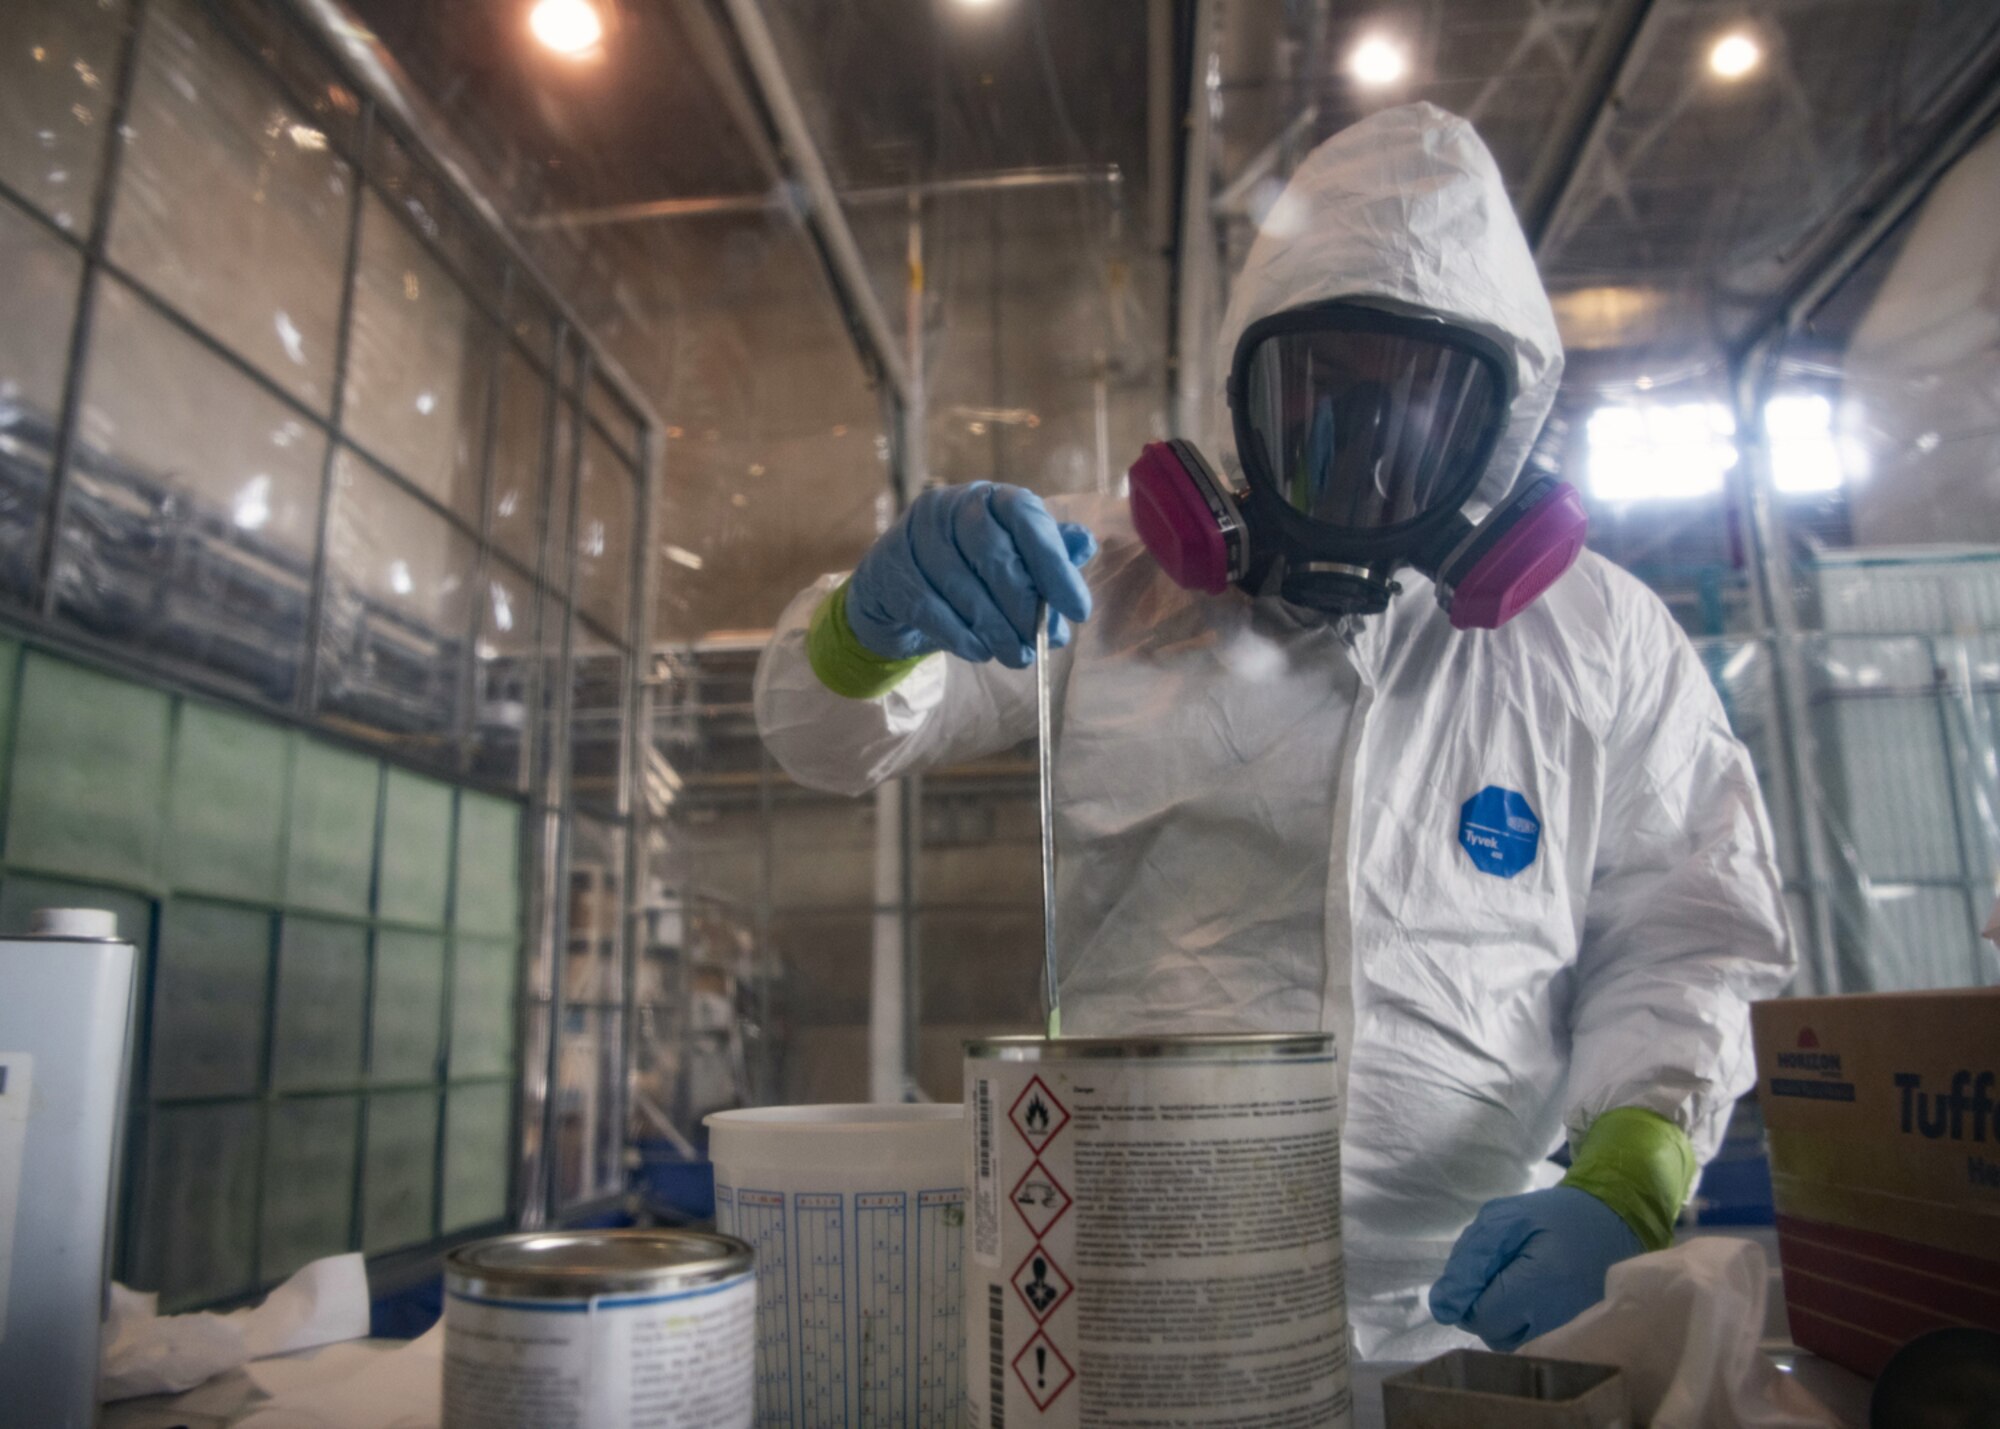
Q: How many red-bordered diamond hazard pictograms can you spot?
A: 4